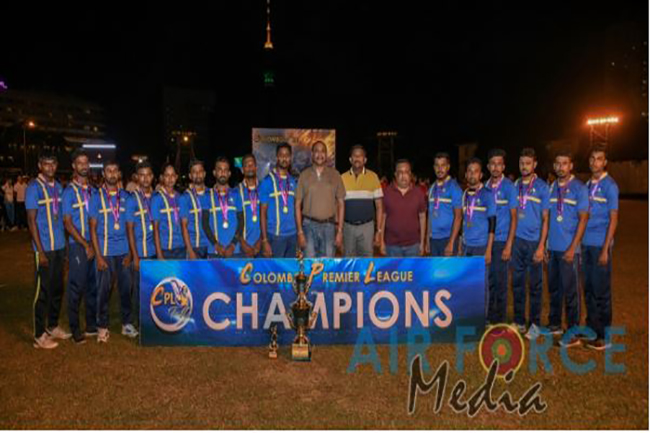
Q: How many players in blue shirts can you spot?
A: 15